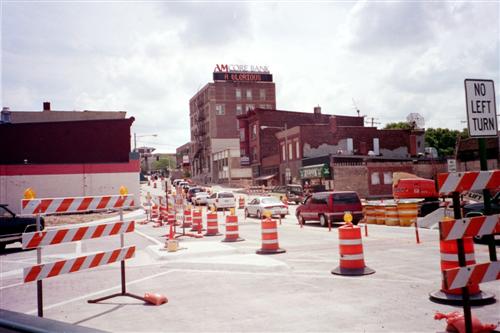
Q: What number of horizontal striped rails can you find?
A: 6